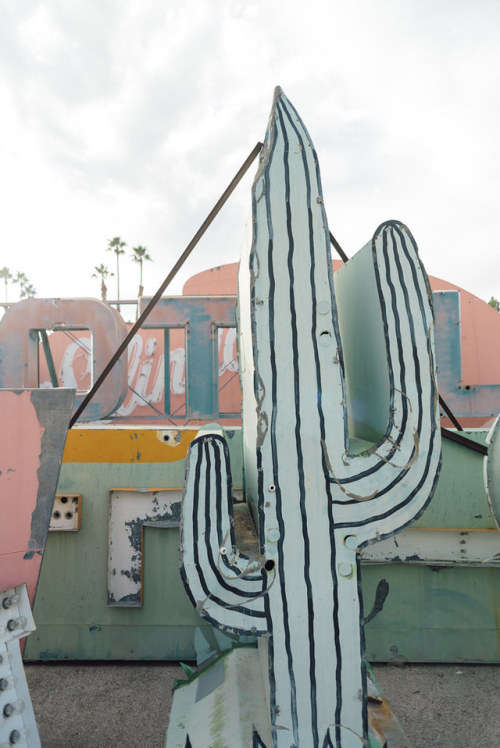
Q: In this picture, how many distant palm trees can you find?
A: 6